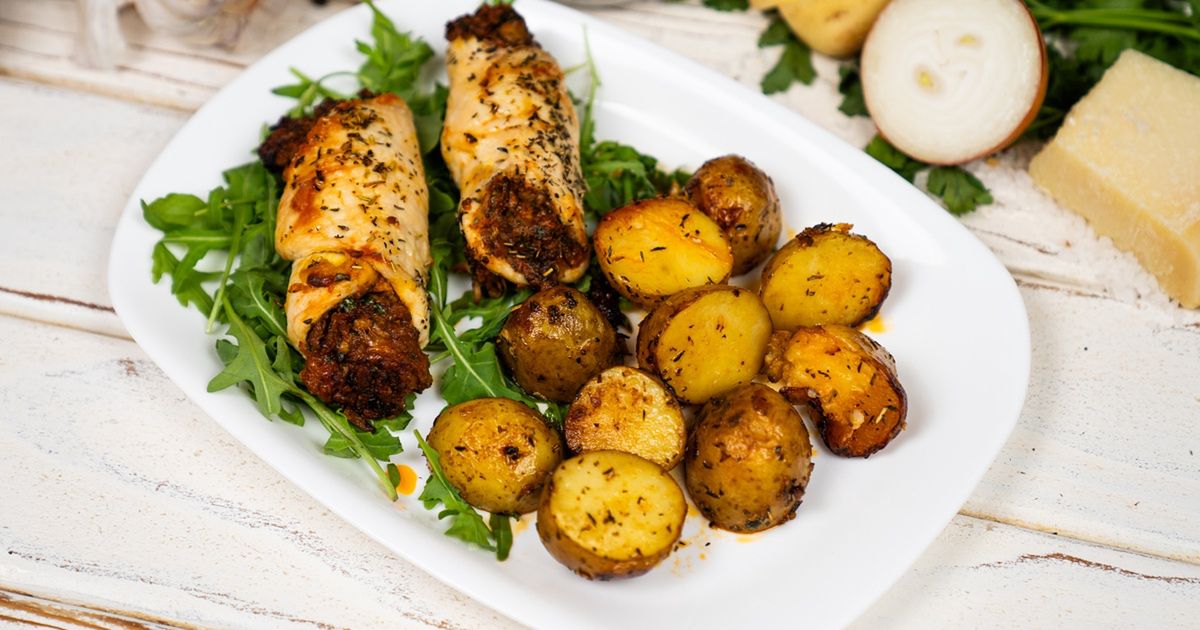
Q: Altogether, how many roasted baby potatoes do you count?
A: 10